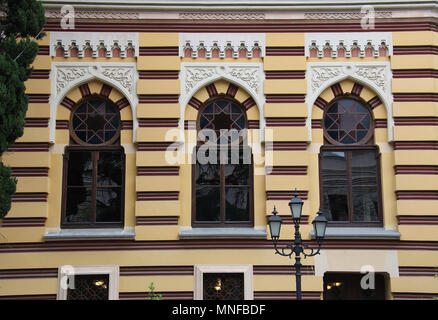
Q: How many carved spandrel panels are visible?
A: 6